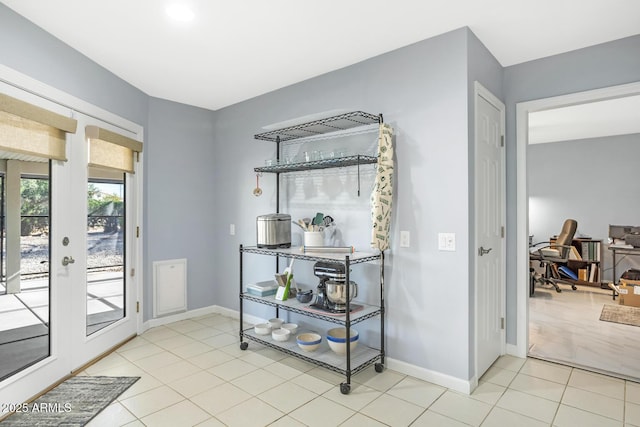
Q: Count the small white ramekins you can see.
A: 4